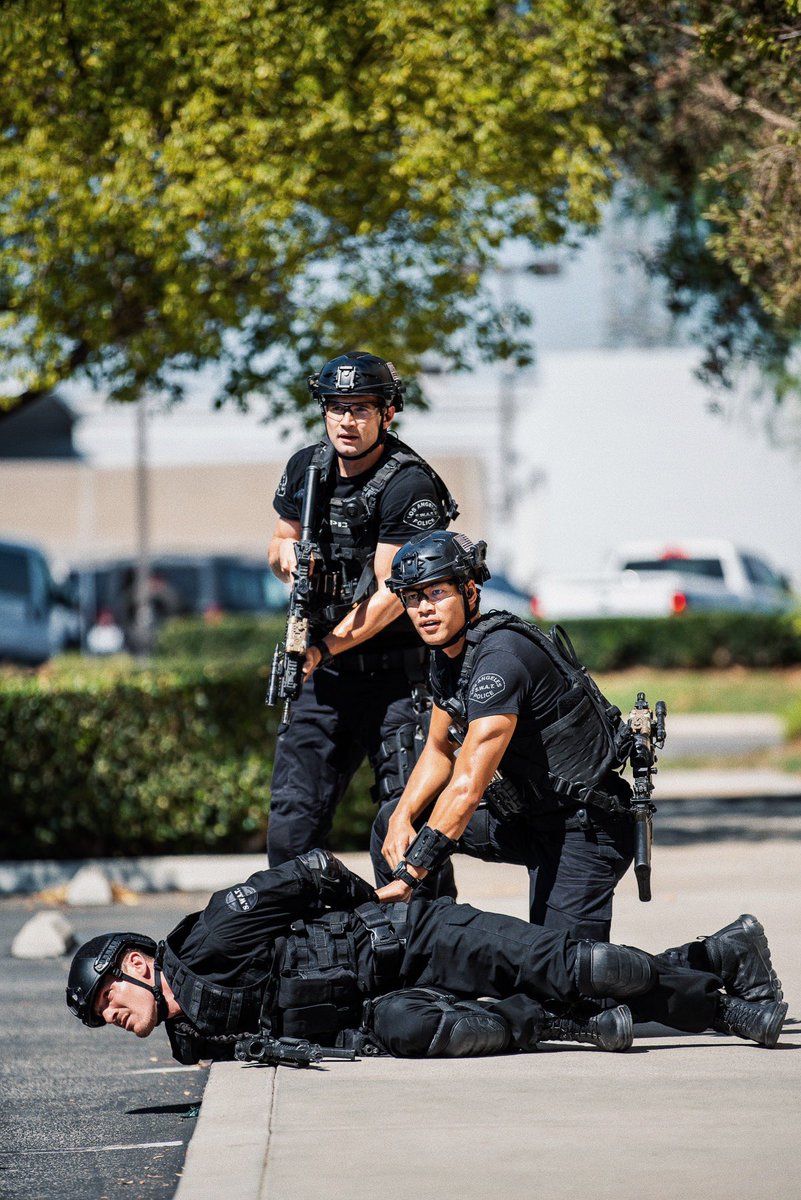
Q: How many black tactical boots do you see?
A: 3